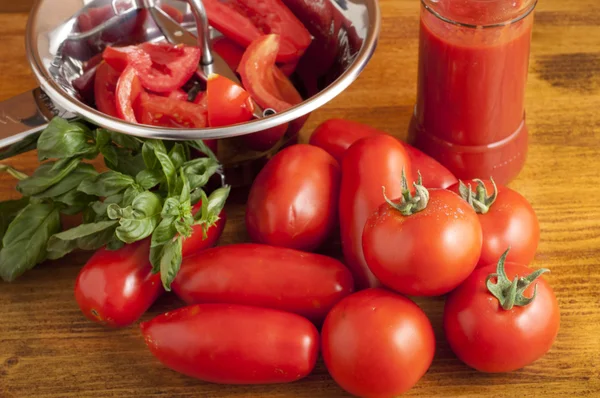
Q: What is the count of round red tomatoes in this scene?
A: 4